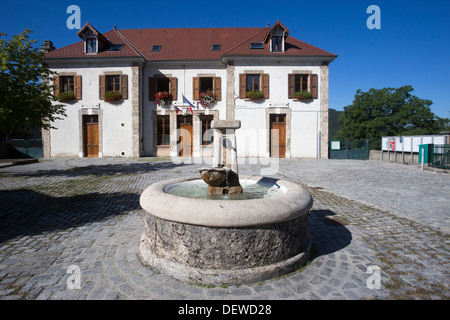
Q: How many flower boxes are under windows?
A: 6